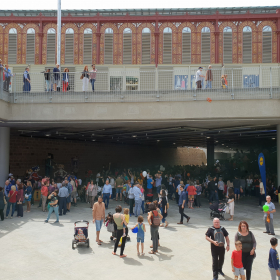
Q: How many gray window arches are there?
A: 14